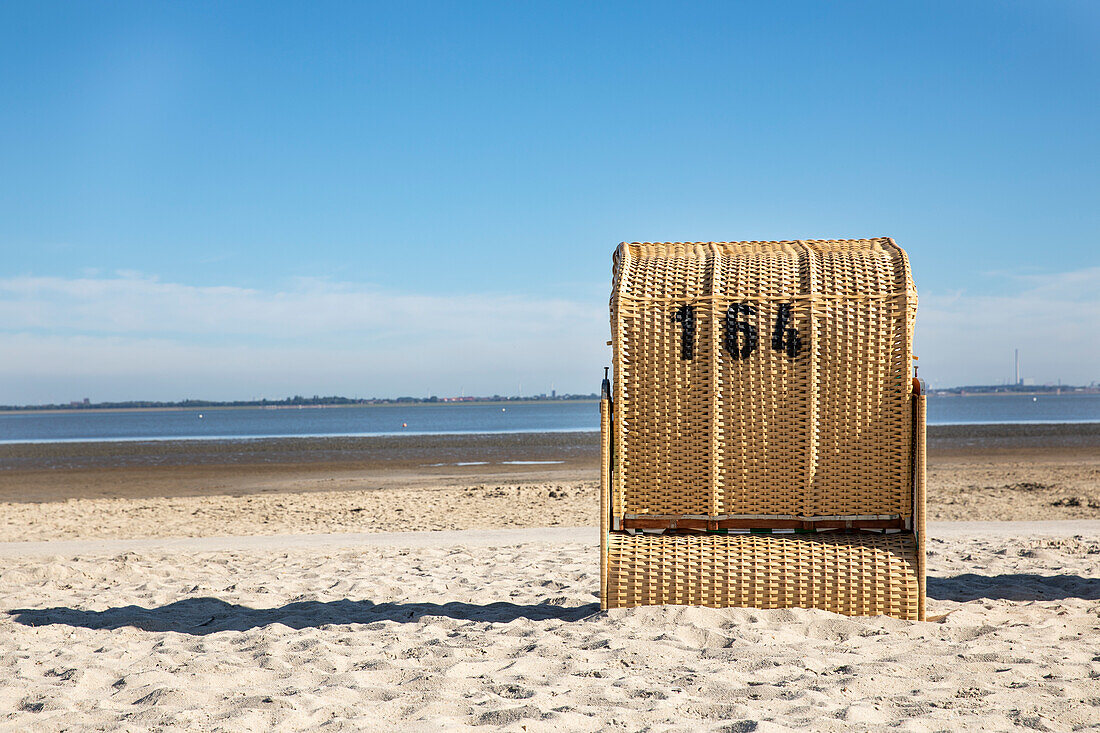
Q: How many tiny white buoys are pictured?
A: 3